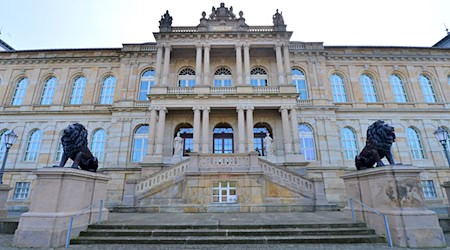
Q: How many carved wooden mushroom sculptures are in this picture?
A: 0